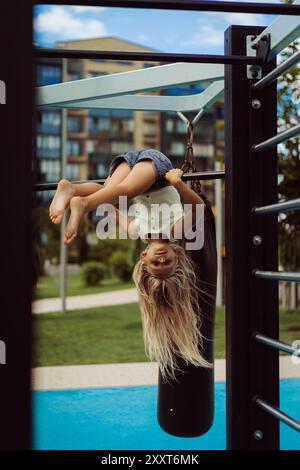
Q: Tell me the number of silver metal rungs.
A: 6